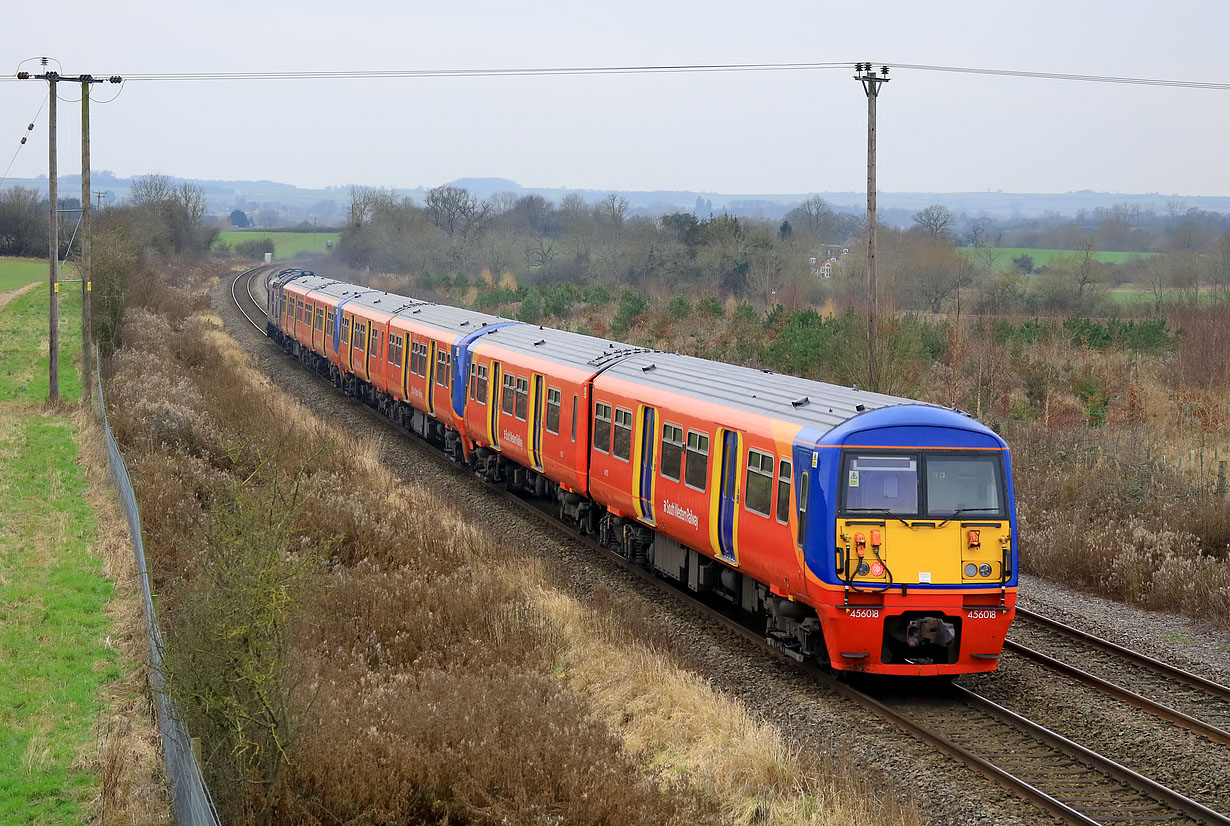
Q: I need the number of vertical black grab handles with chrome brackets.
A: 2